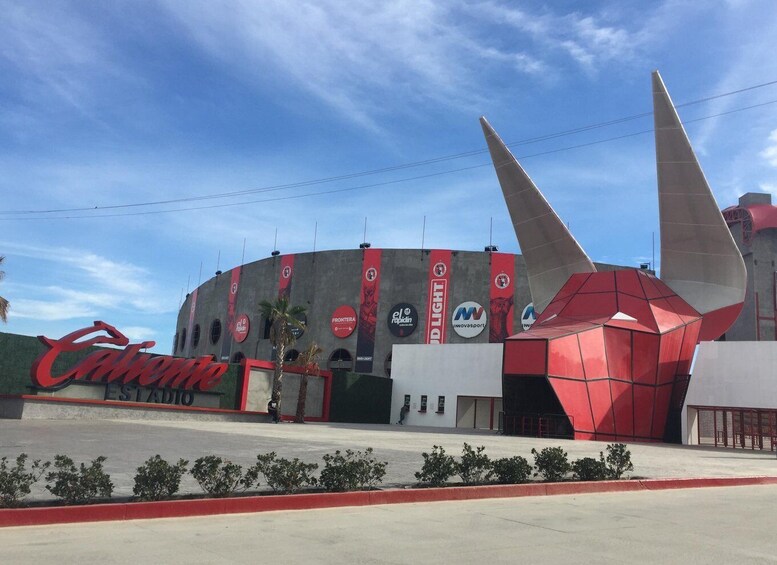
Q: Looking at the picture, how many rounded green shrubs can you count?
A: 12